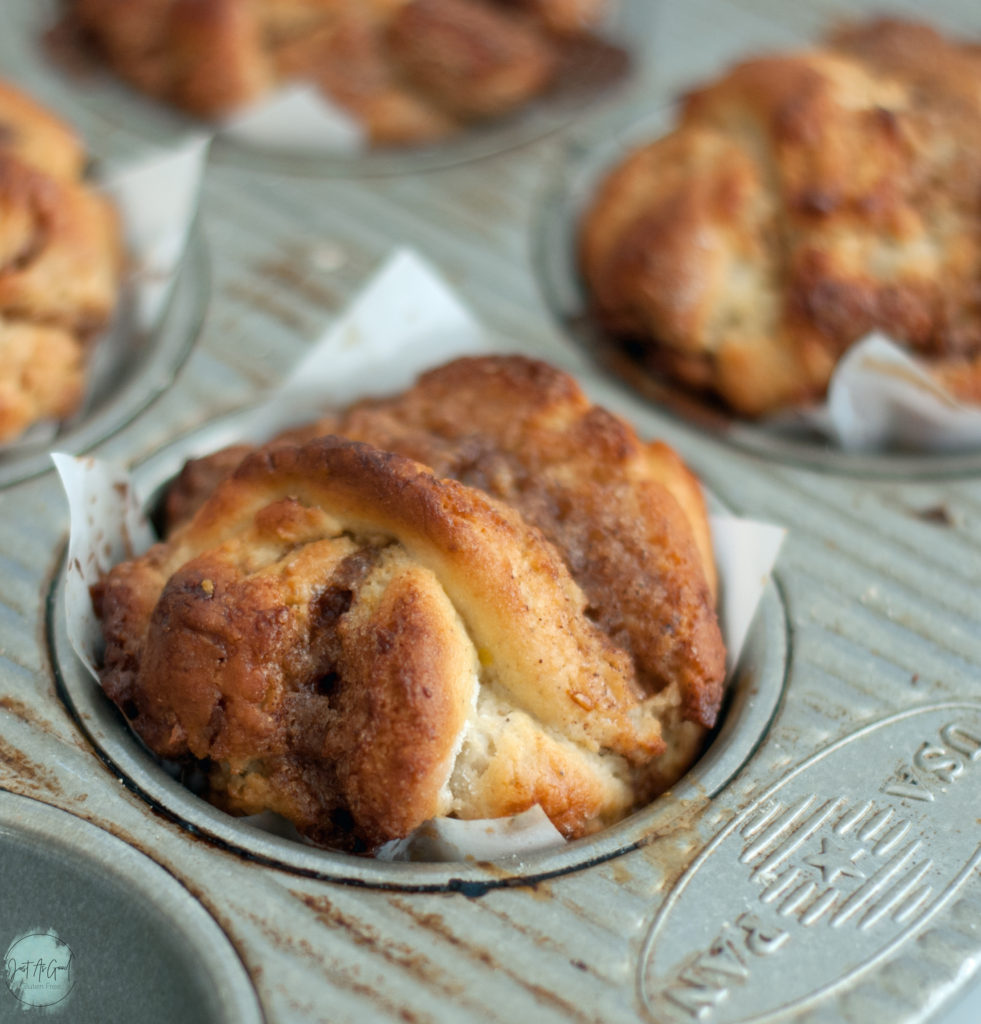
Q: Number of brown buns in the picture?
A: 4